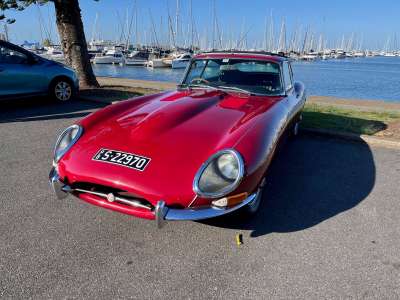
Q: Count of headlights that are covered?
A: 2